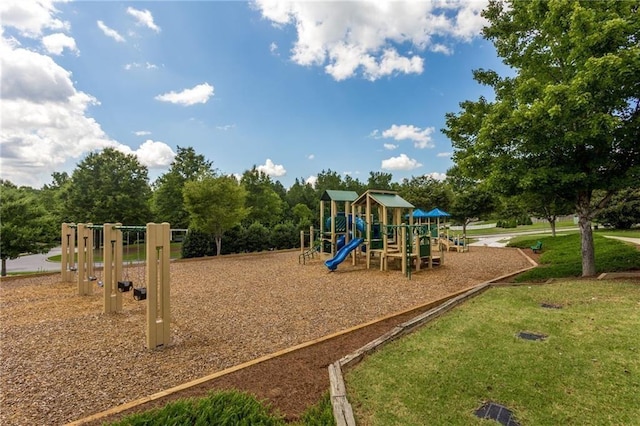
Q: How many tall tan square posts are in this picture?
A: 4